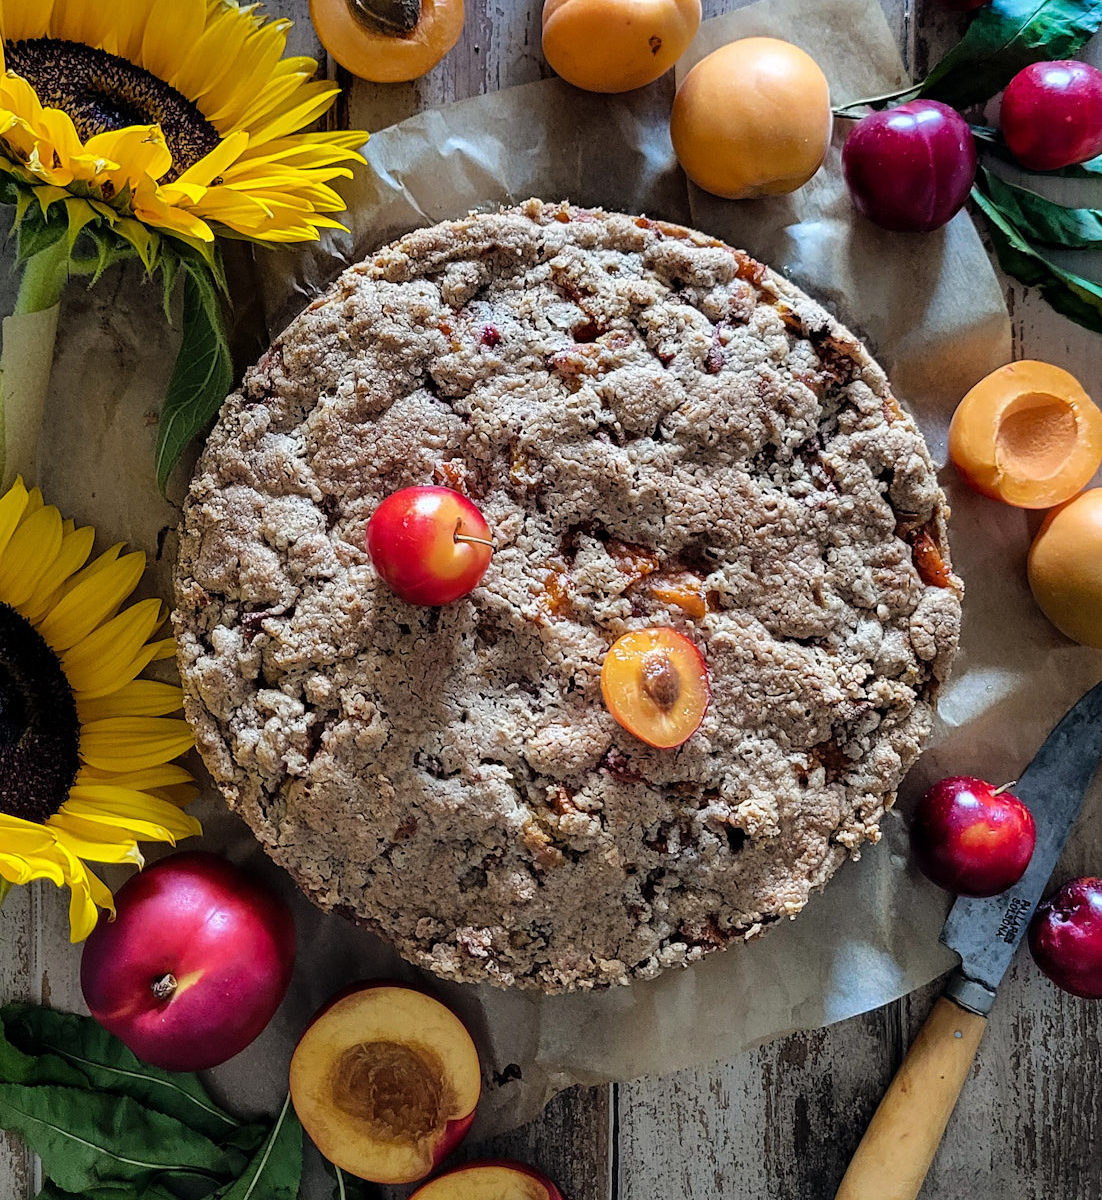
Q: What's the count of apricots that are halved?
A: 2